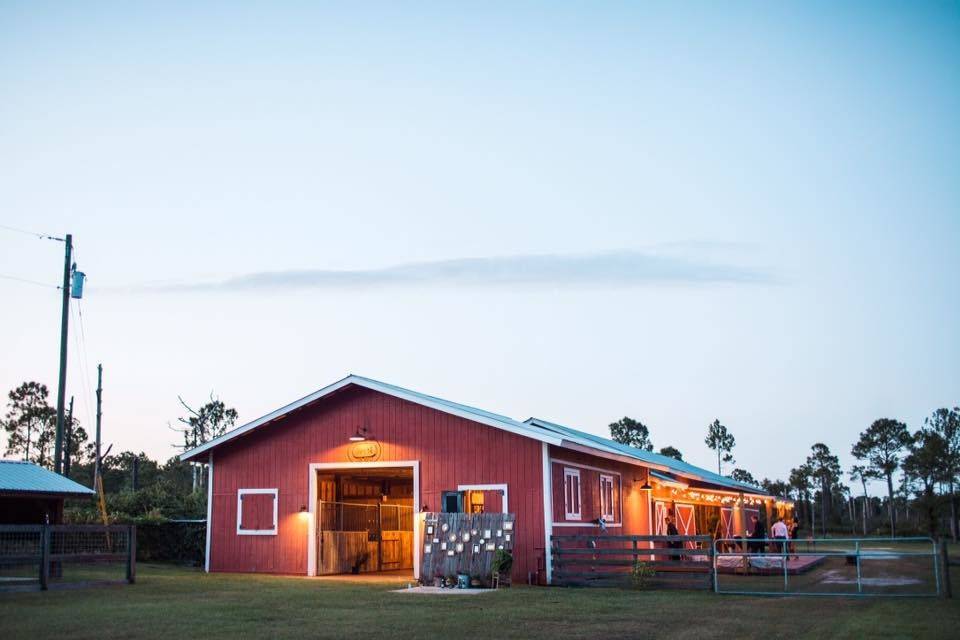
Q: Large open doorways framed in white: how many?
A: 1